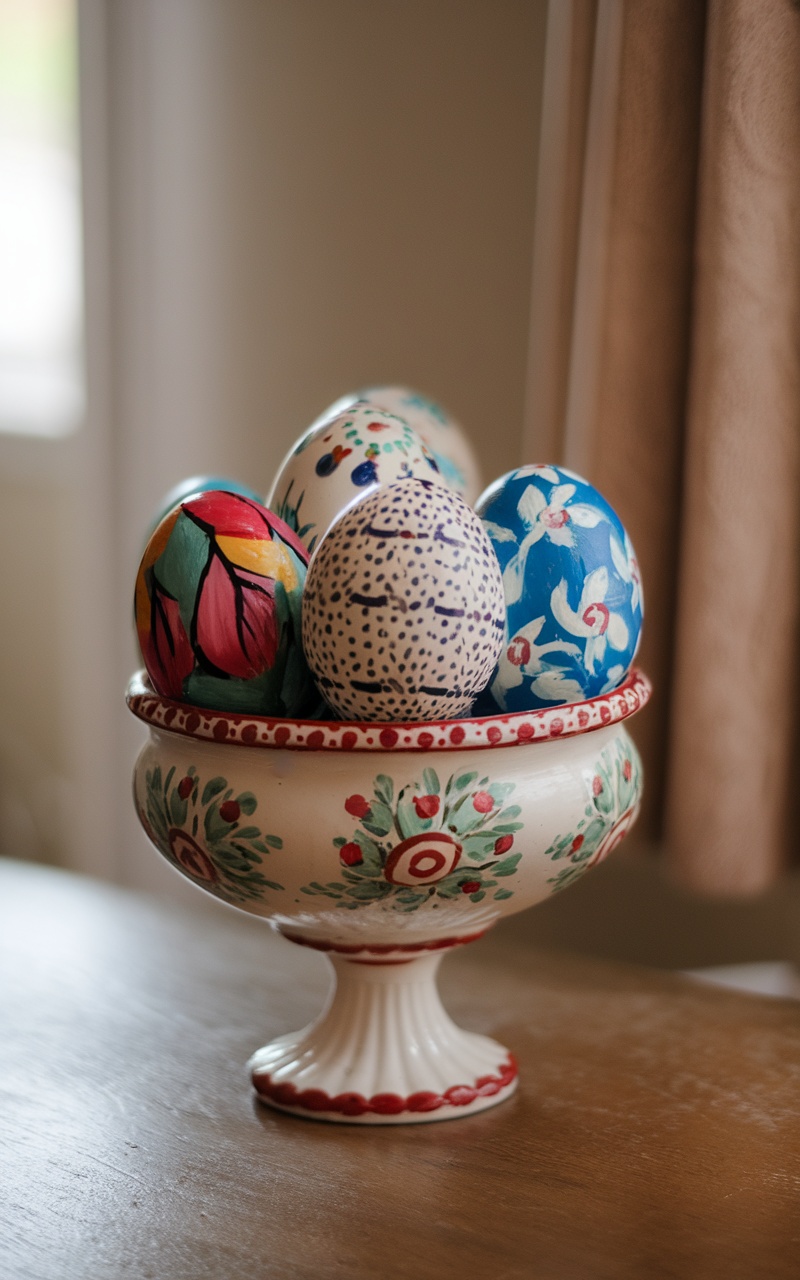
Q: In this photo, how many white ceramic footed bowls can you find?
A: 1